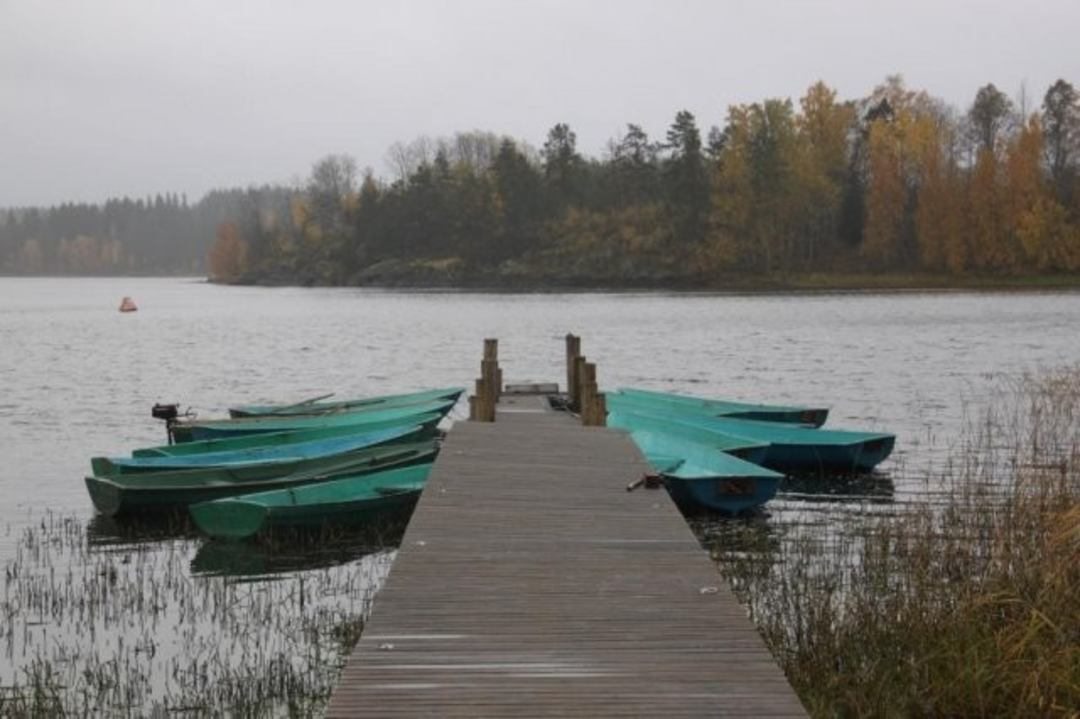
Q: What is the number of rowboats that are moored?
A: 10